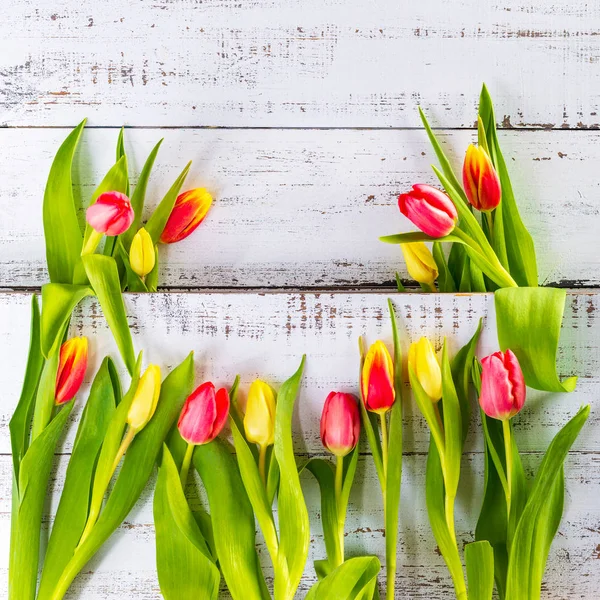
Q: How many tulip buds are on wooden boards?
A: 14